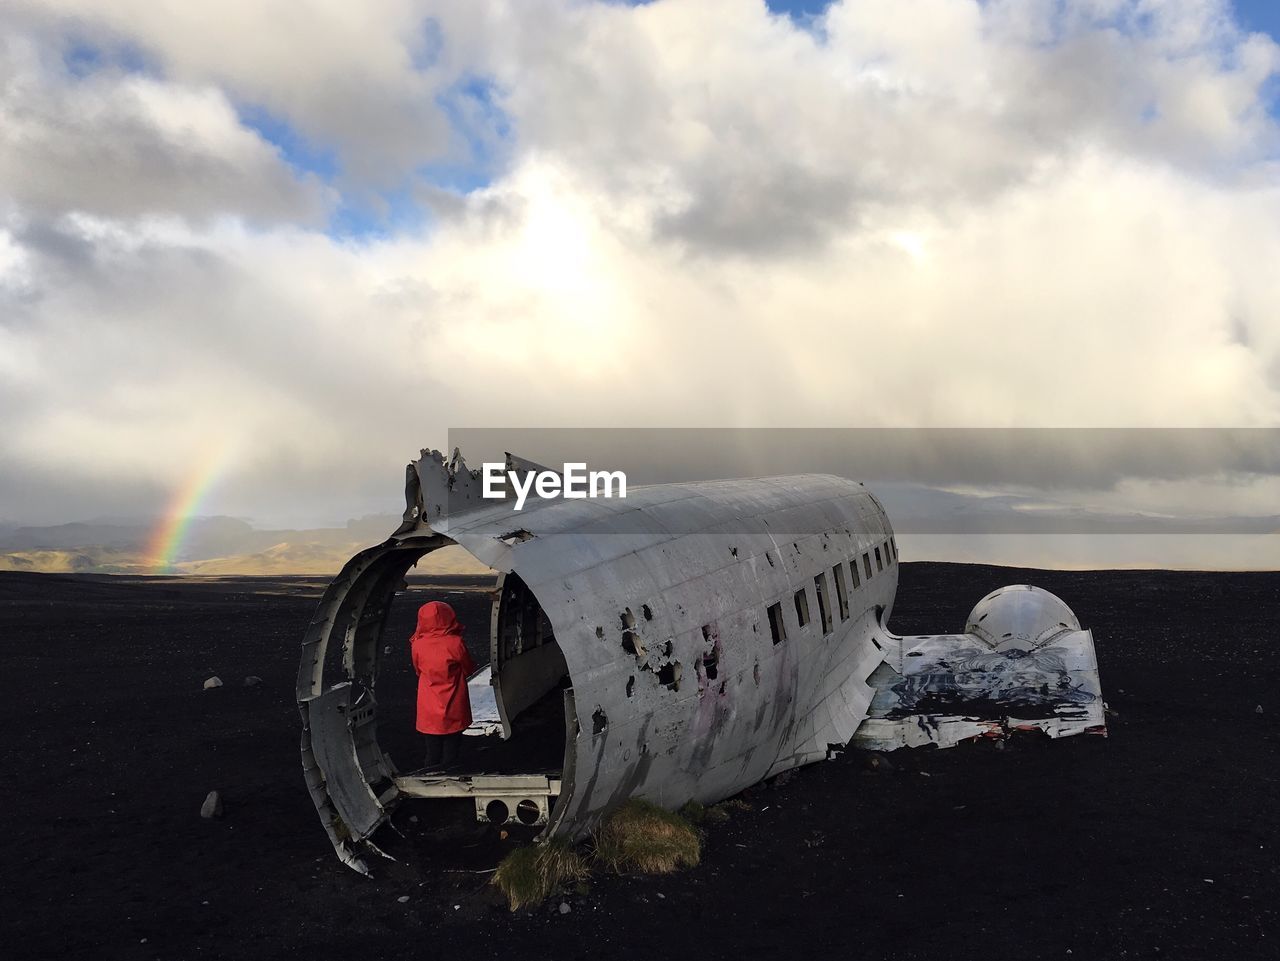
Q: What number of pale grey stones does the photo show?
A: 3